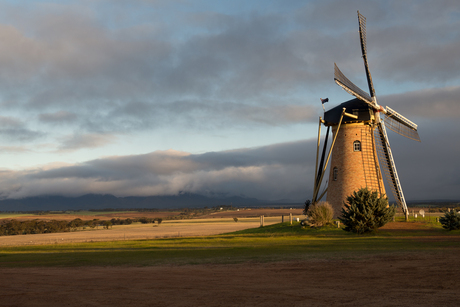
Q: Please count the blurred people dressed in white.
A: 0